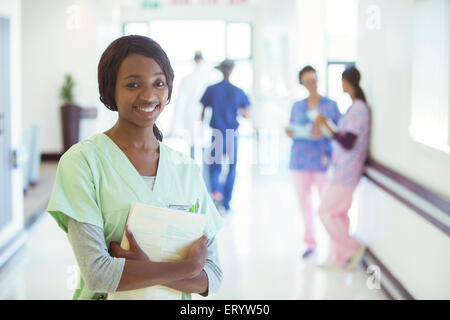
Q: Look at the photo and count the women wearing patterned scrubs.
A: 2